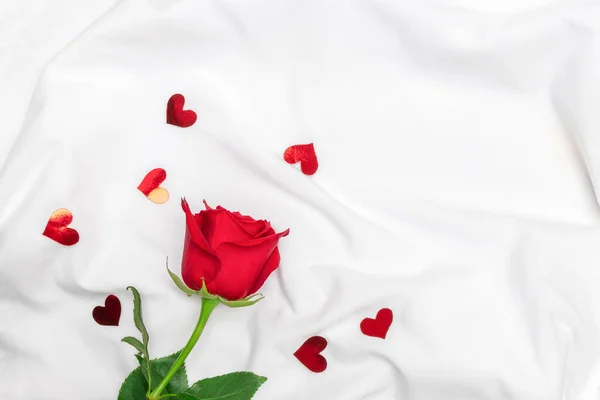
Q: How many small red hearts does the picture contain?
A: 7